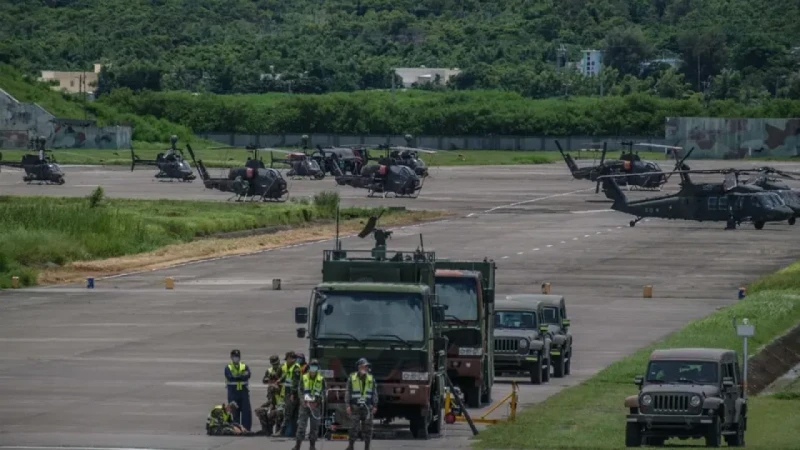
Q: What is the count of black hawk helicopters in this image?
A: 2